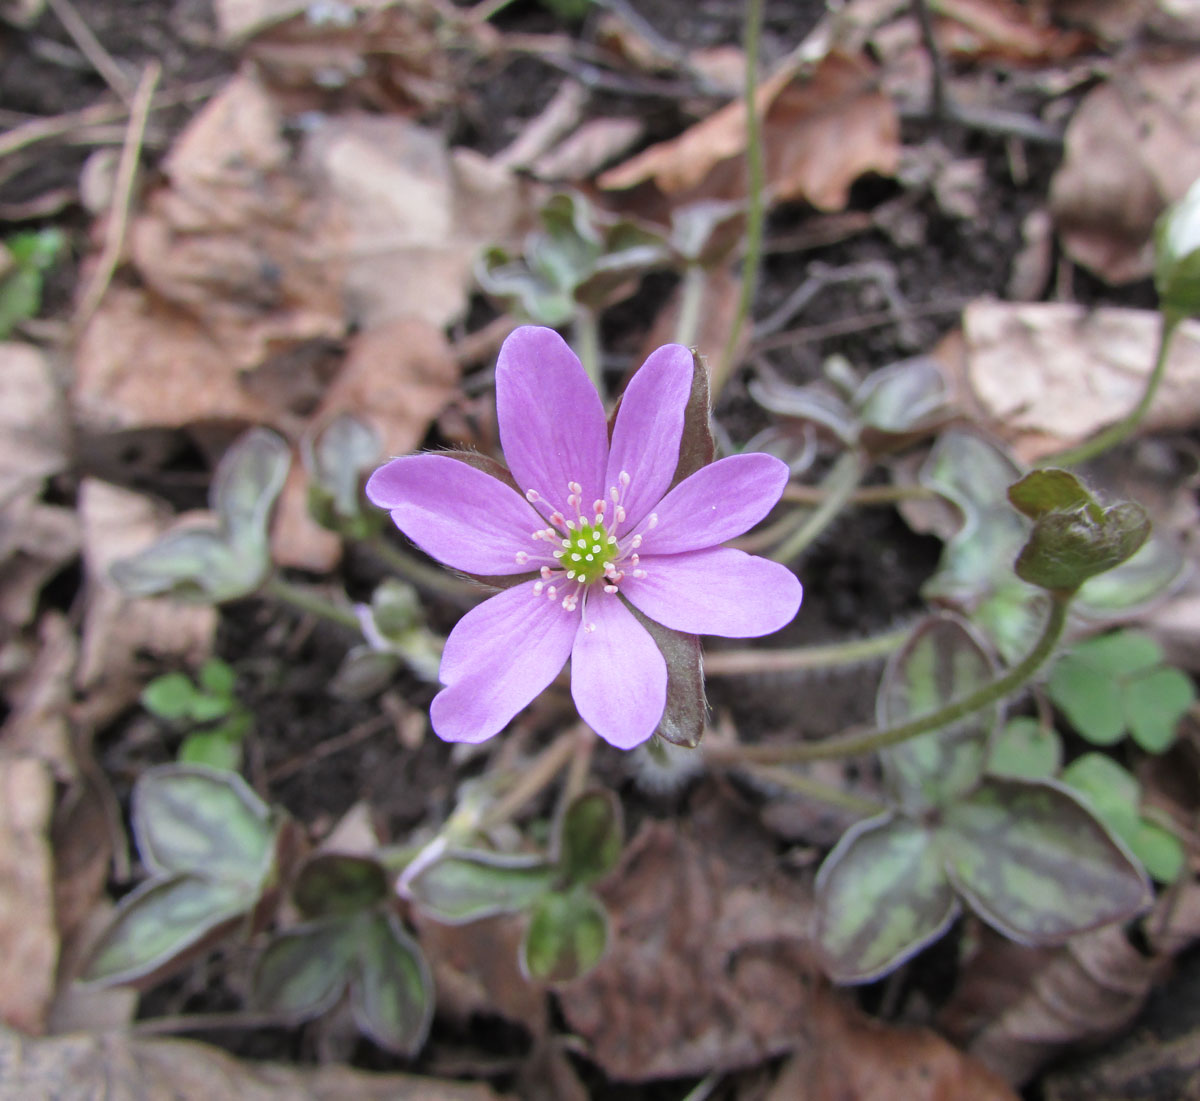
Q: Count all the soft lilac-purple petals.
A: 7